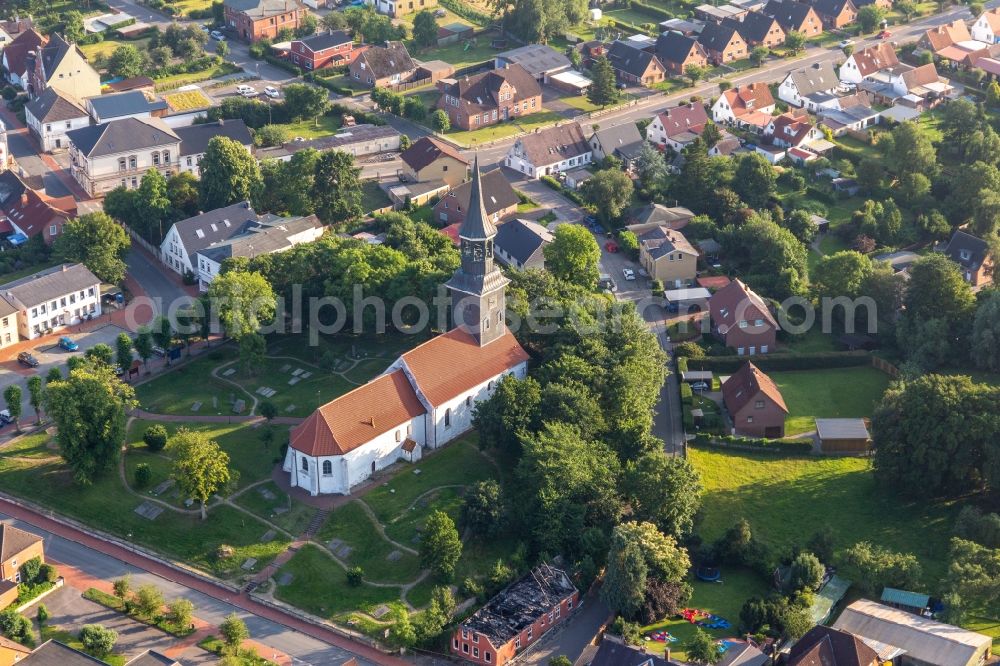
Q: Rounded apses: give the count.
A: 1